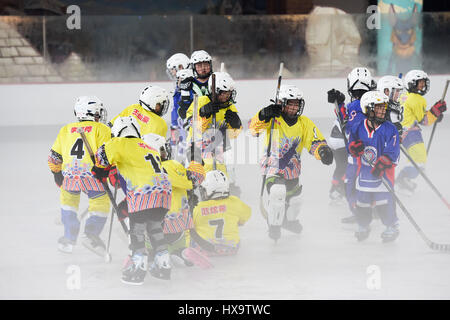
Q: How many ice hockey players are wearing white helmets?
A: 13